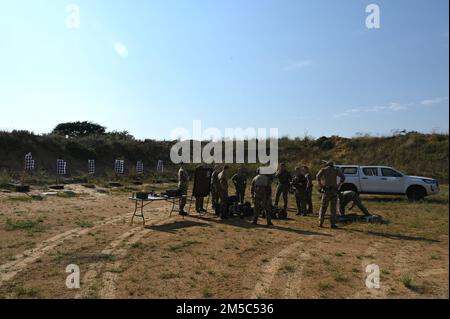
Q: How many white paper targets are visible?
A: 6